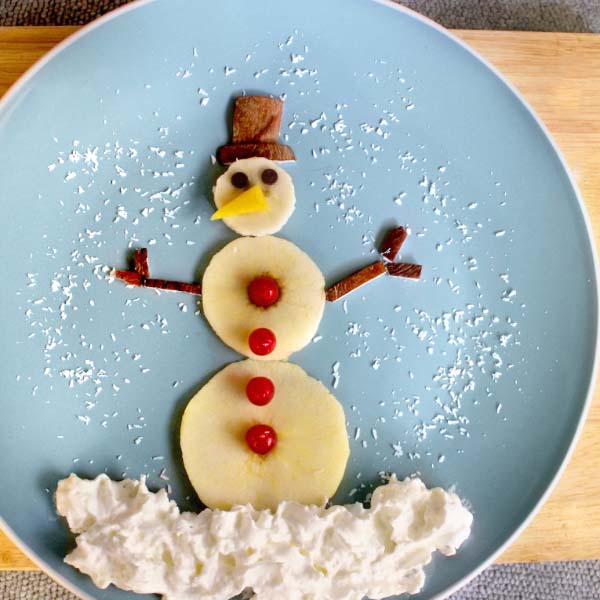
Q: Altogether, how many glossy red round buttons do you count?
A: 4